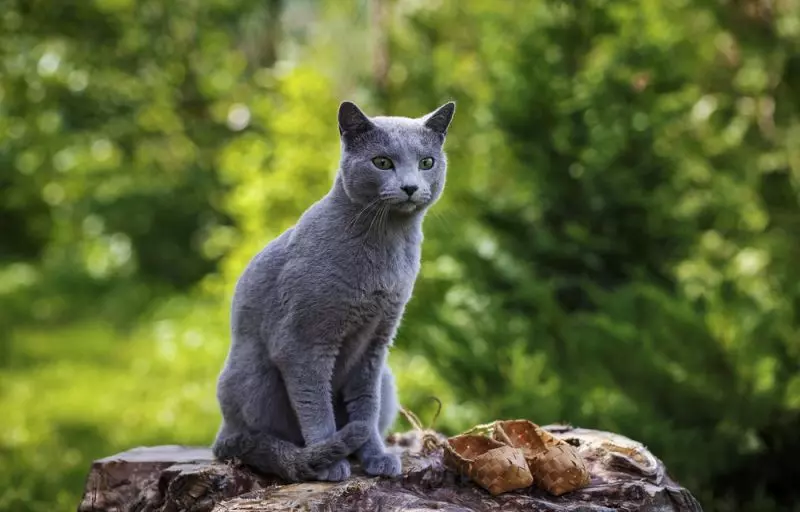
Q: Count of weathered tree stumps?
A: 1